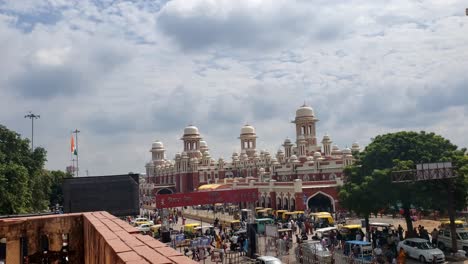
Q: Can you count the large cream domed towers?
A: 4